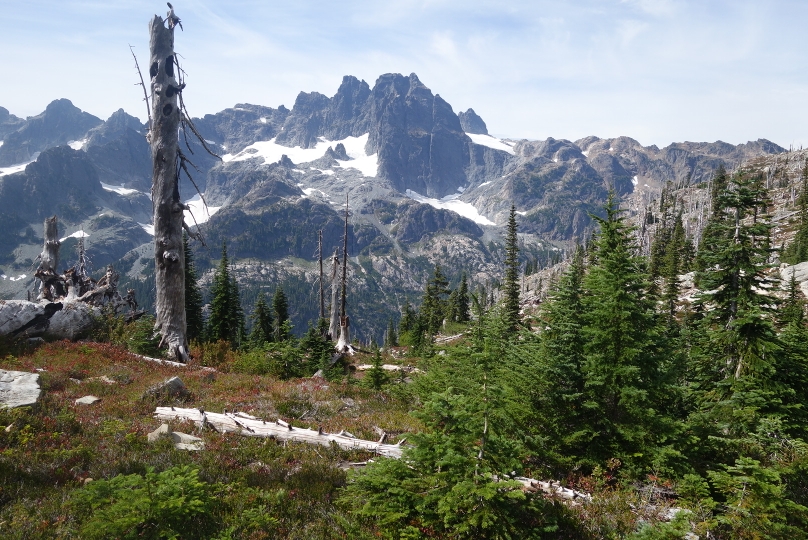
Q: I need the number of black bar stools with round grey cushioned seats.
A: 0